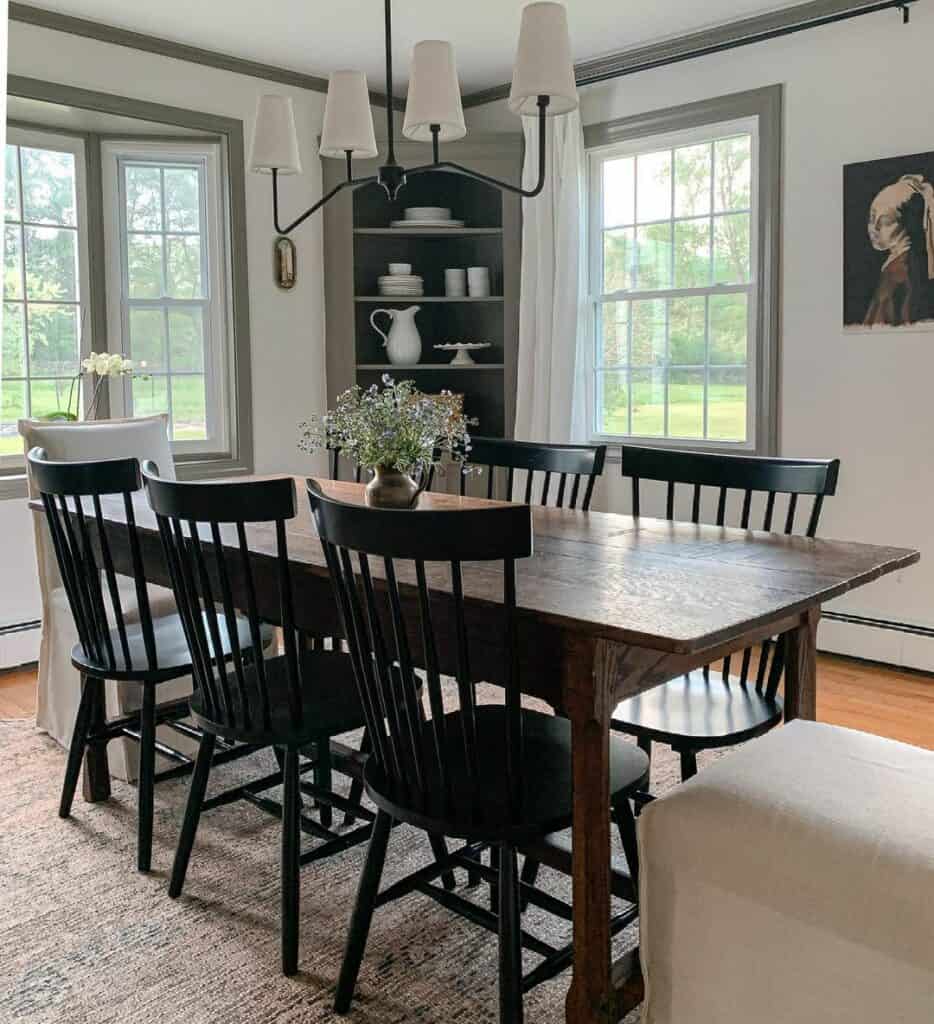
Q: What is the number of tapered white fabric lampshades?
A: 4